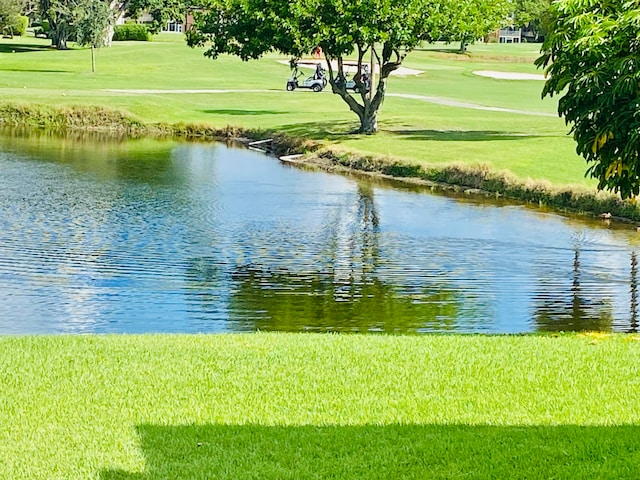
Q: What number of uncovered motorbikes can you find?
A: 0